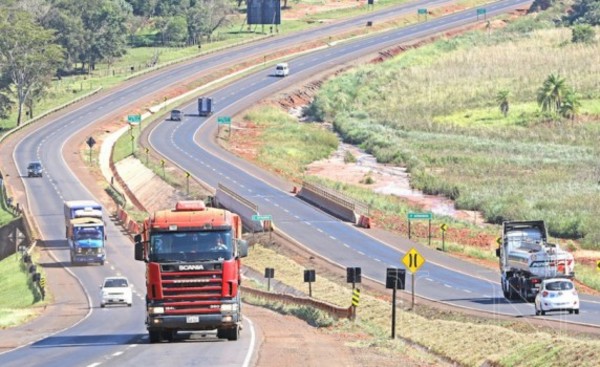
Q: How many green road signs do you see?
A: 6